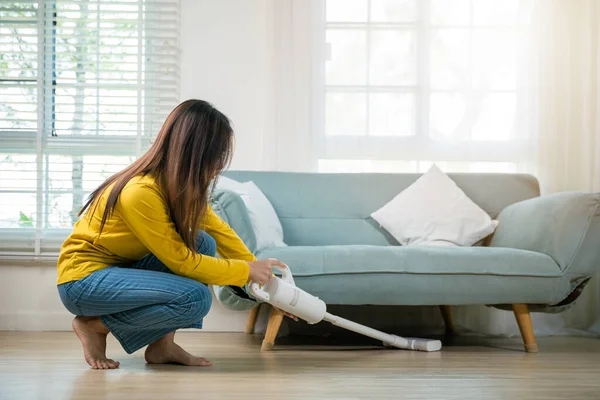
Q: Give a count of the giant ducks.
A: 0